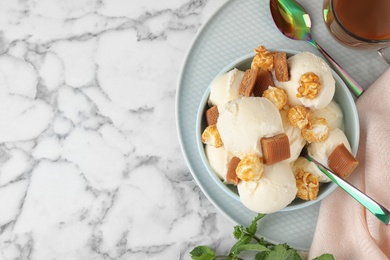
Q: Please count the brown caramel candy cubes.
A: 7